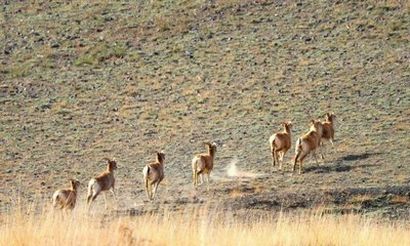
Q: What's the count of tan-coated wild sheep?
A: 7